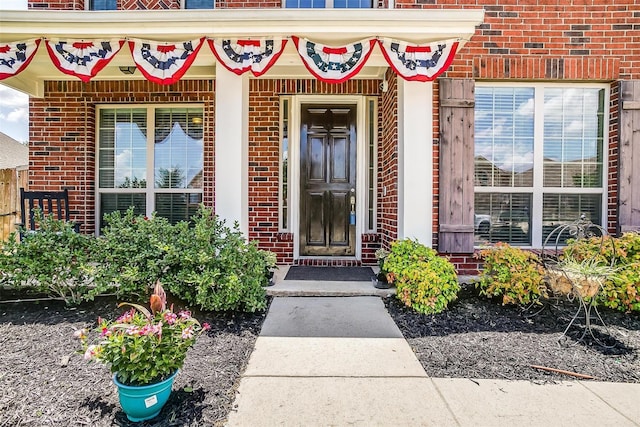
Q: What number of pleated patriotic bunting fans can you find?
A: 6